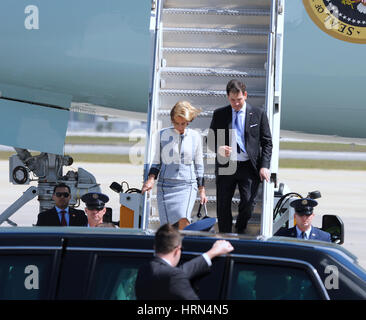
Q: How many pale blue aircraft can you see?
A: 1